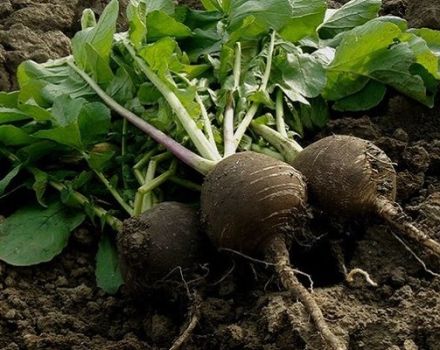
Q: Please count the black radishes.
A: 3